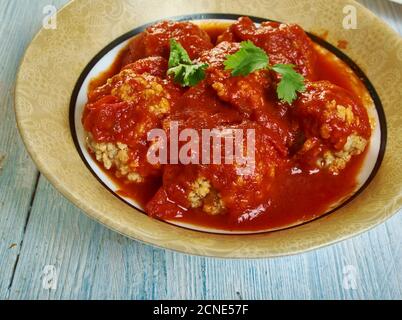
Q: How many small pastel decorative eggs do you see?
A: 0